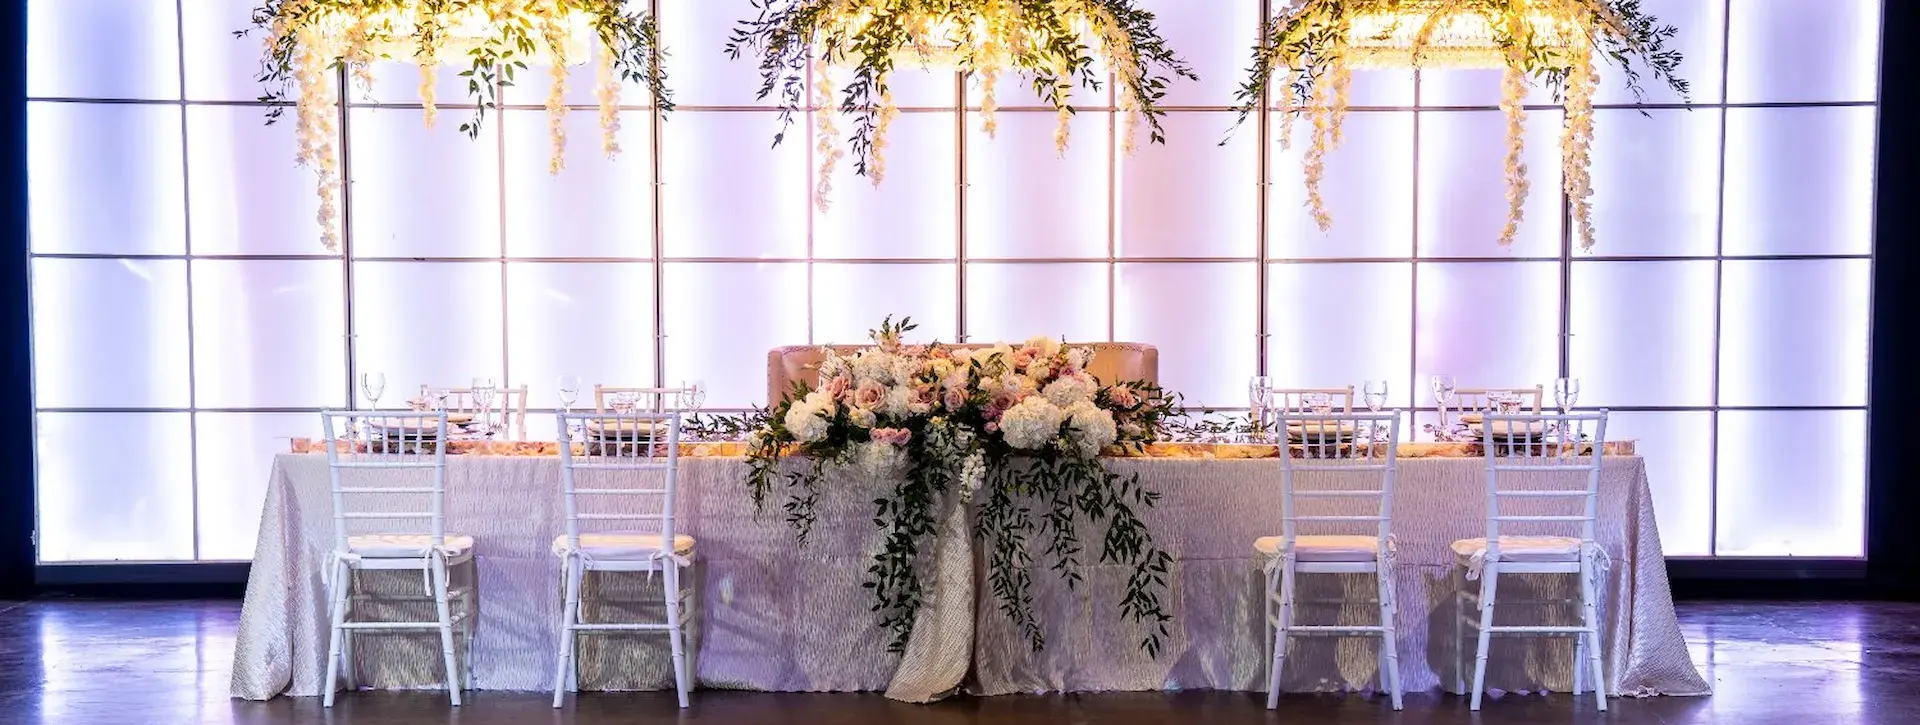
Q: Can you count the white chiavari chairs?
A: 8